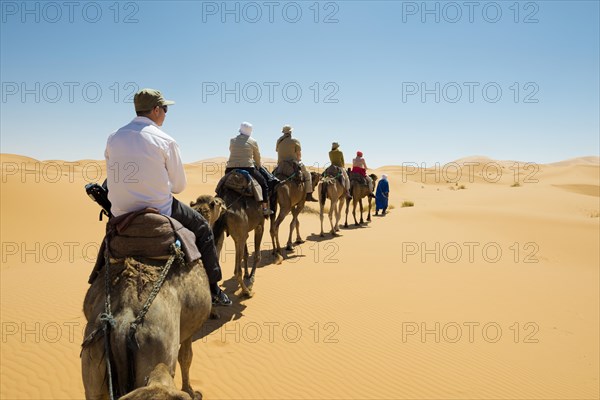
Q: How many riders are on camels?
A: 5